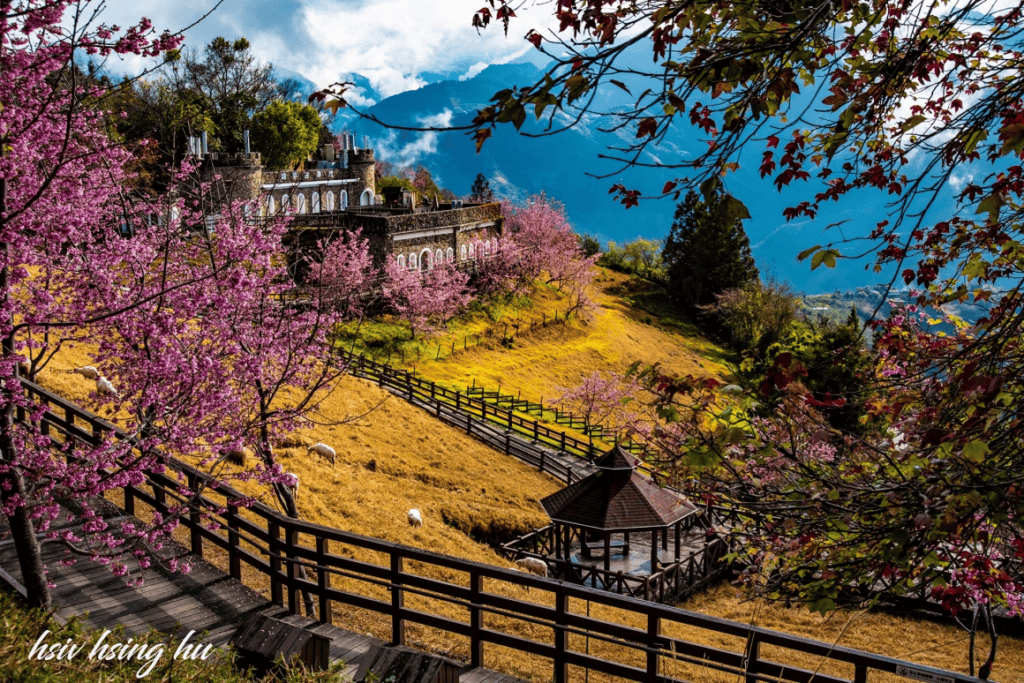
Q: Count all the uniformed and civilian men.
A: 0